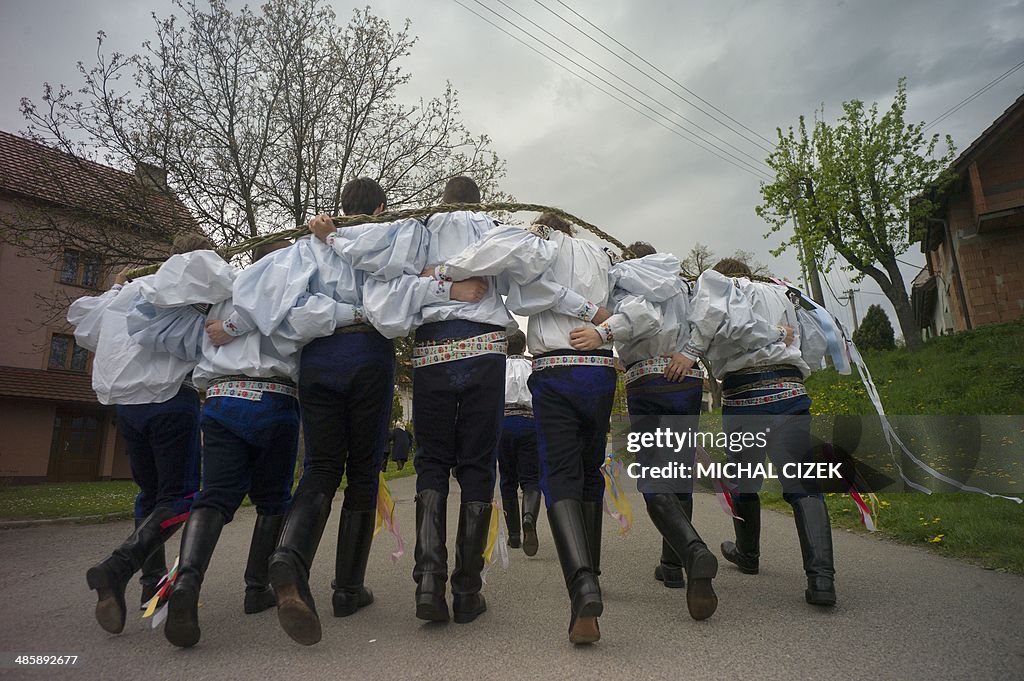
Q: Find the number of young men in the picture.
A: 8